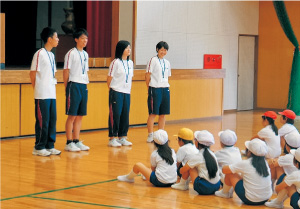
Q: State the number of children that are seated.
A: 9